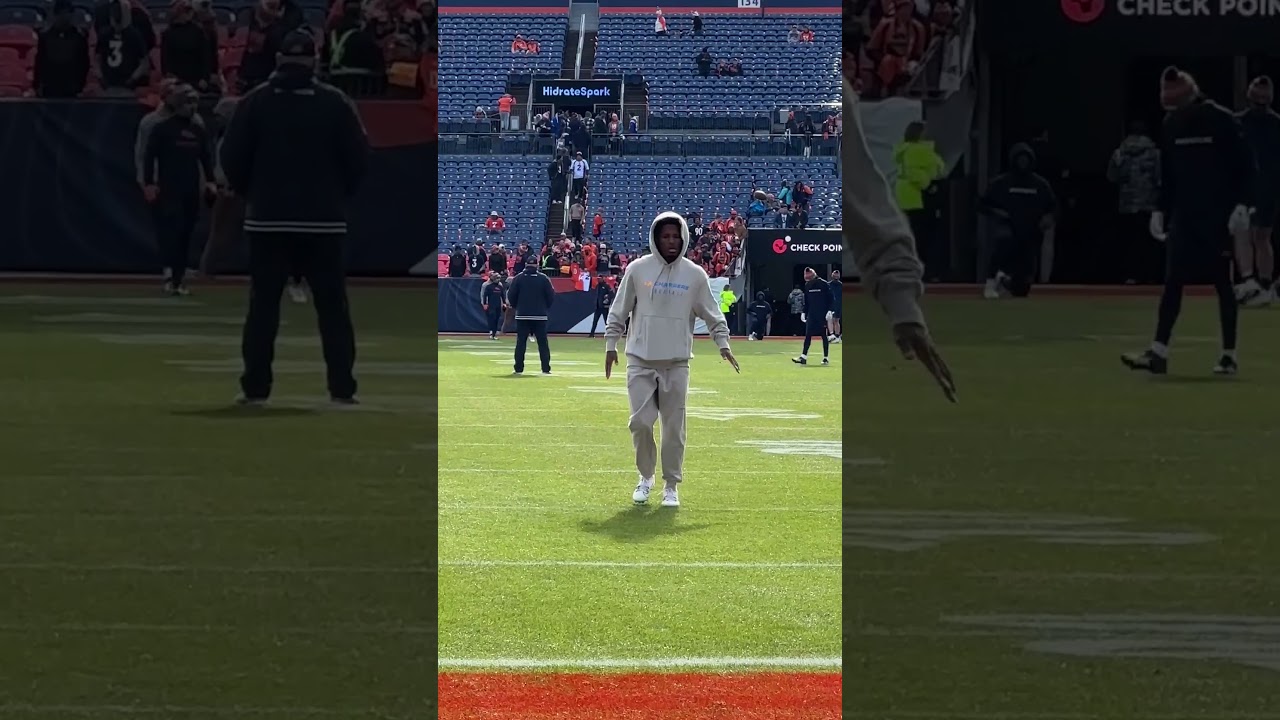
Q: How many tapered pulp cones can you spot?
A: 0